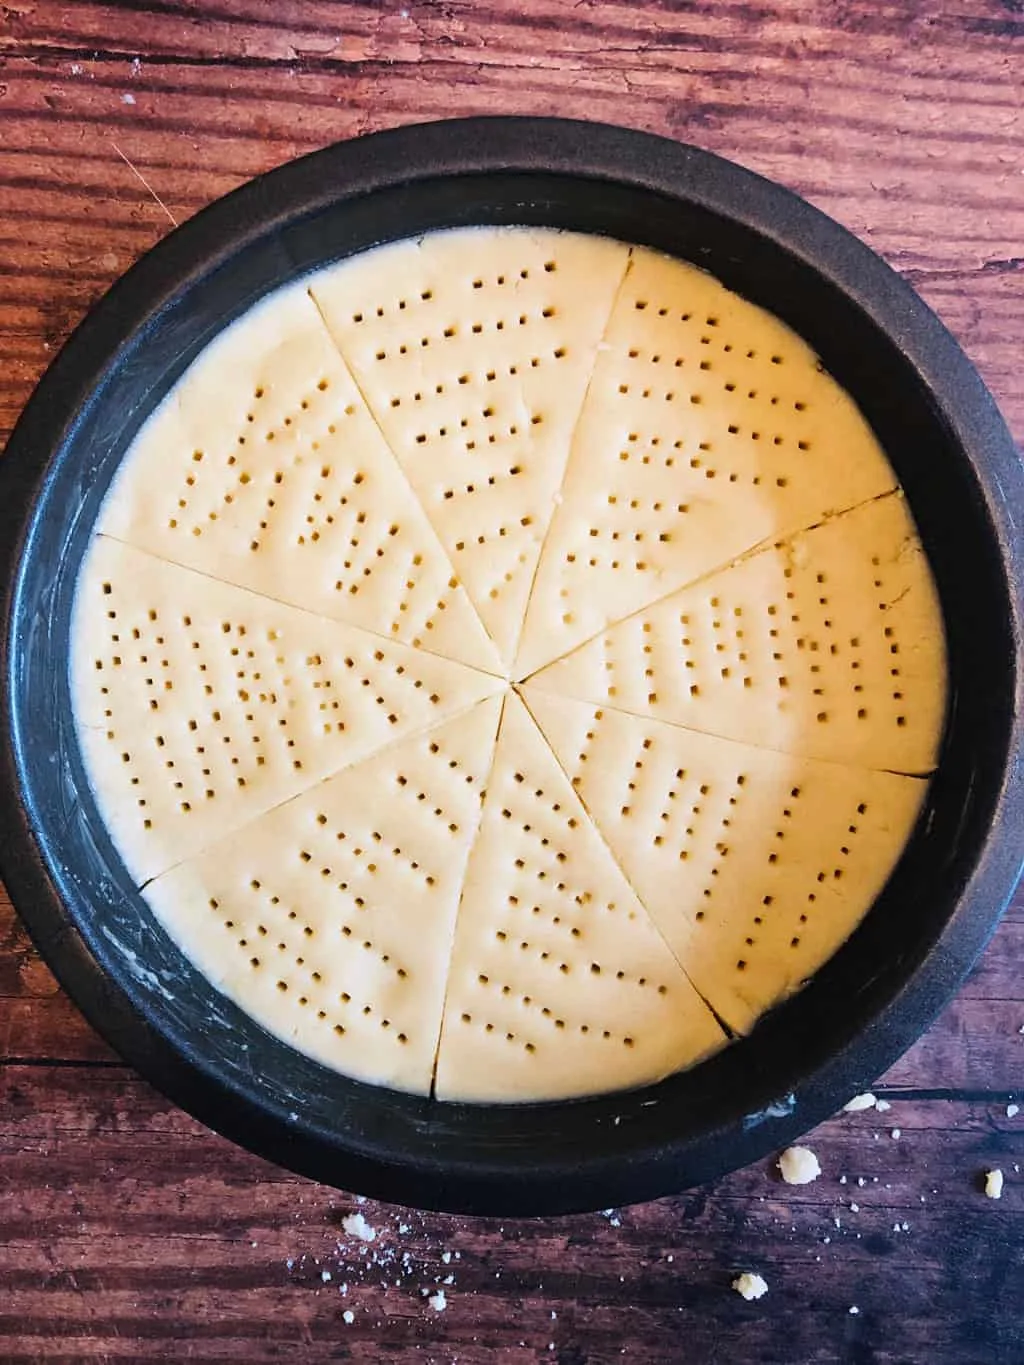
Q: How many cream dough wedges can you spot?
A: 8